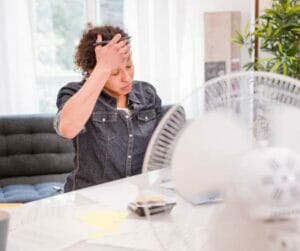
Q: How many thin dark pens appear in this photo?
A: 1